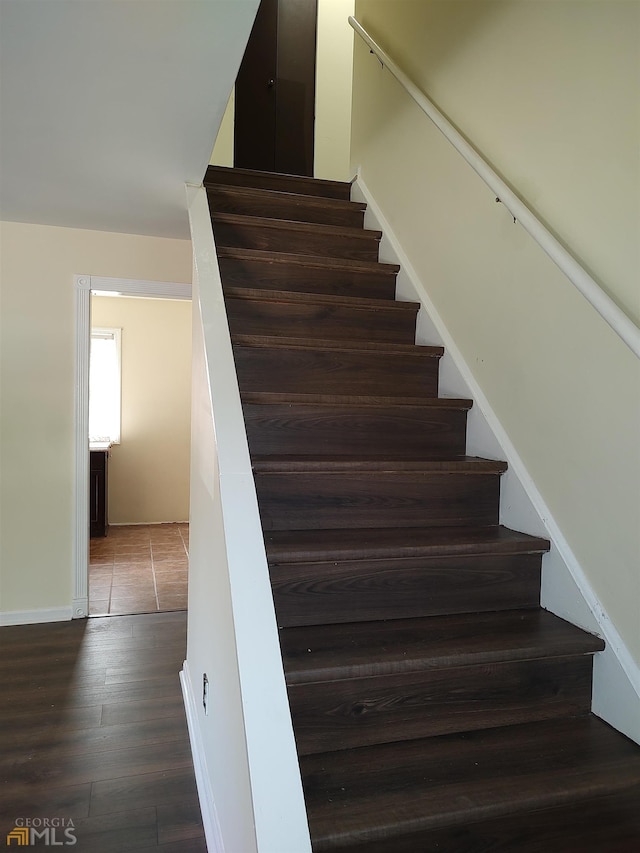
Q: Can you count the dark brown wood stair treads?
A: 11